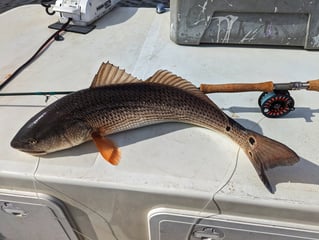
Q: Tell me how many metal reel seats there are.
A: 1